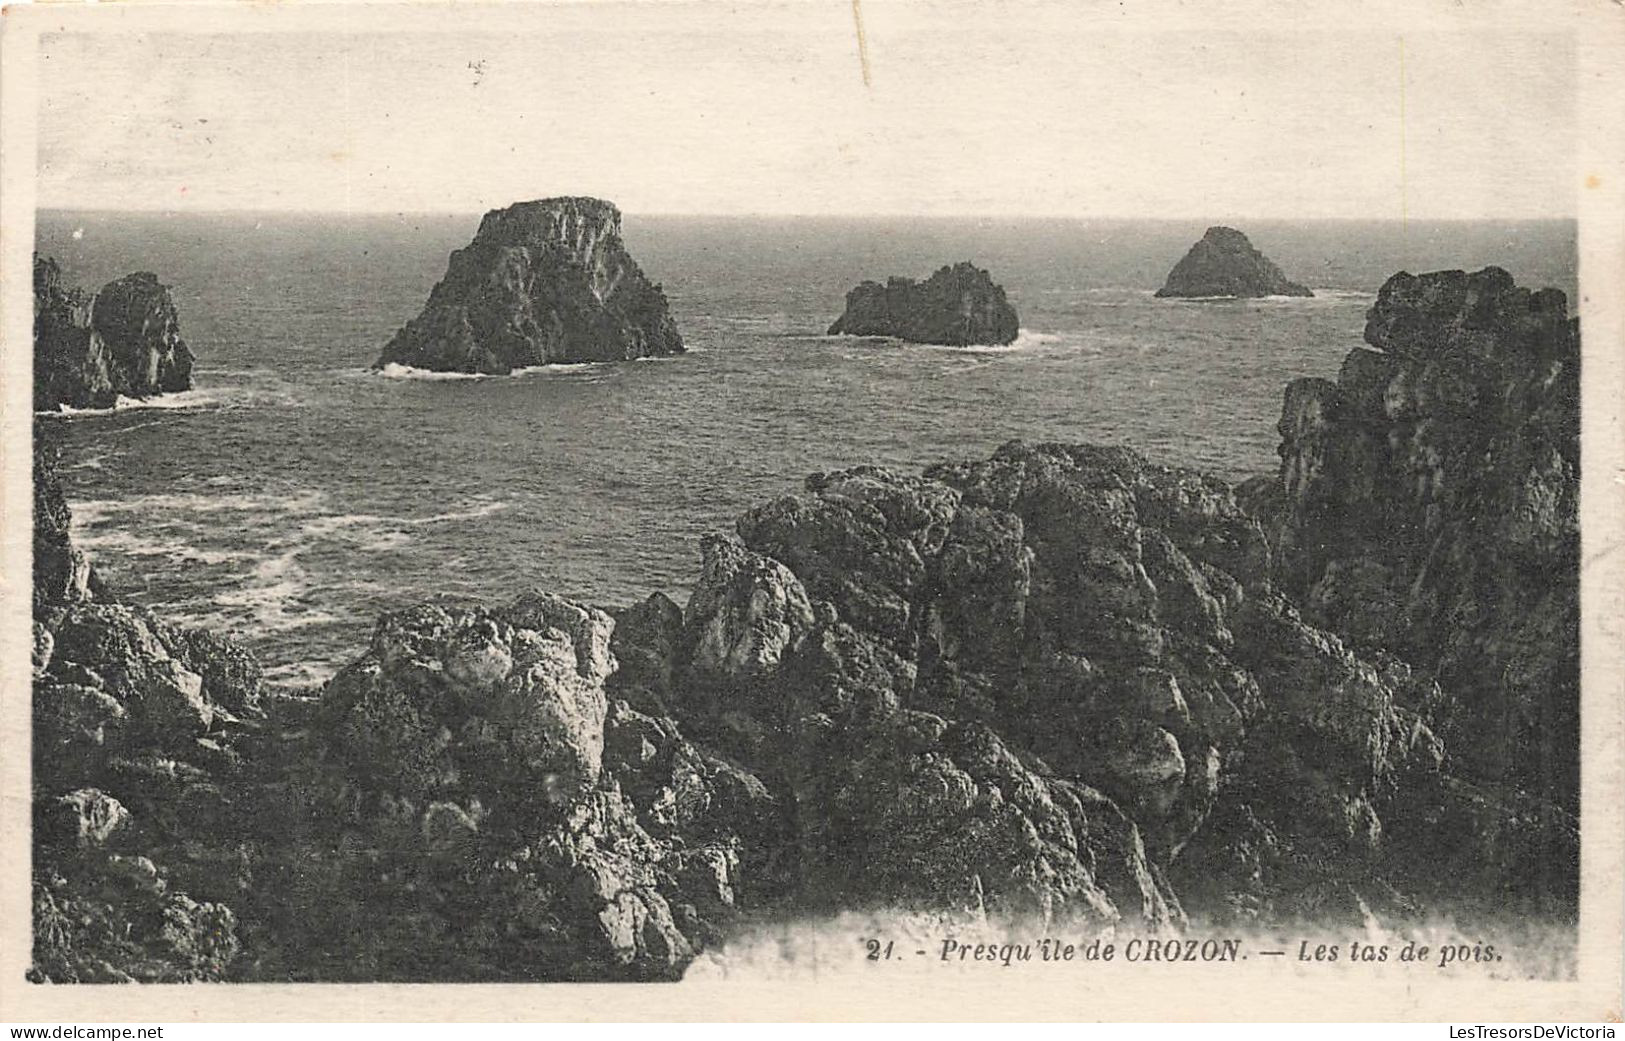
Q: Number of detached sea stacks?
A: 4